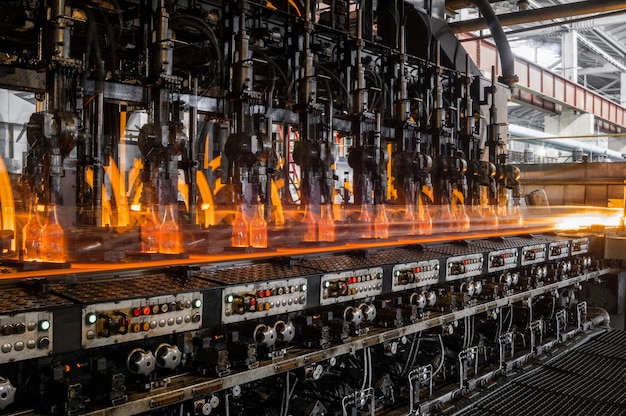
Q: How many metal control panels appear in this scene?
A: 10